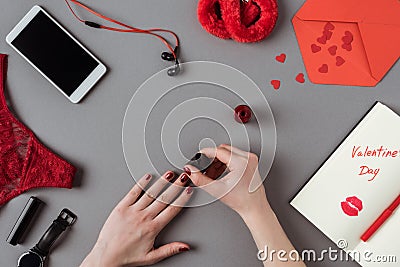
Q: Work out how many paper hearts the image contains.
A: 13